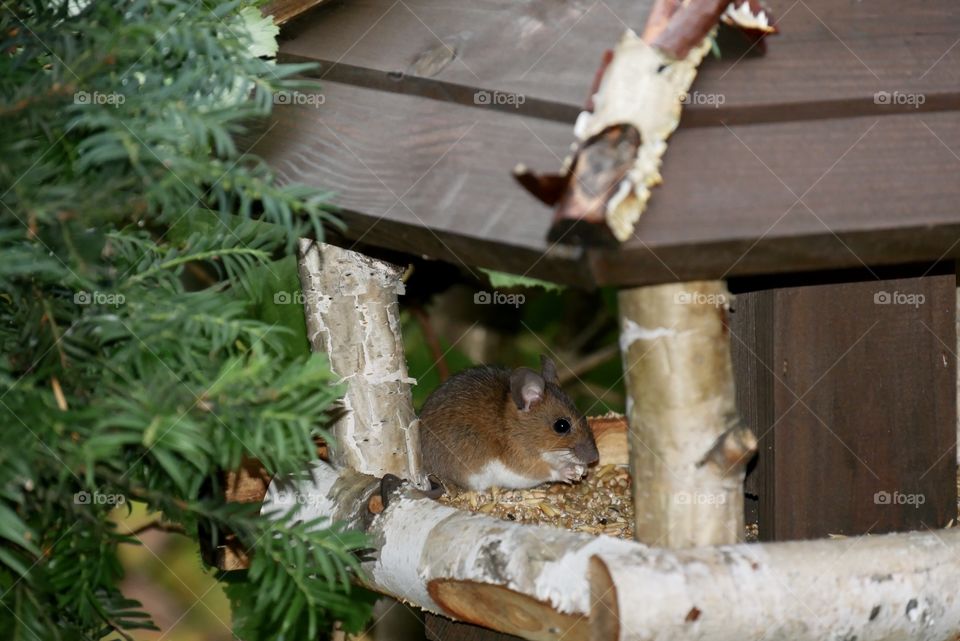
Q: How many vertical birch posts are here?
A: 2